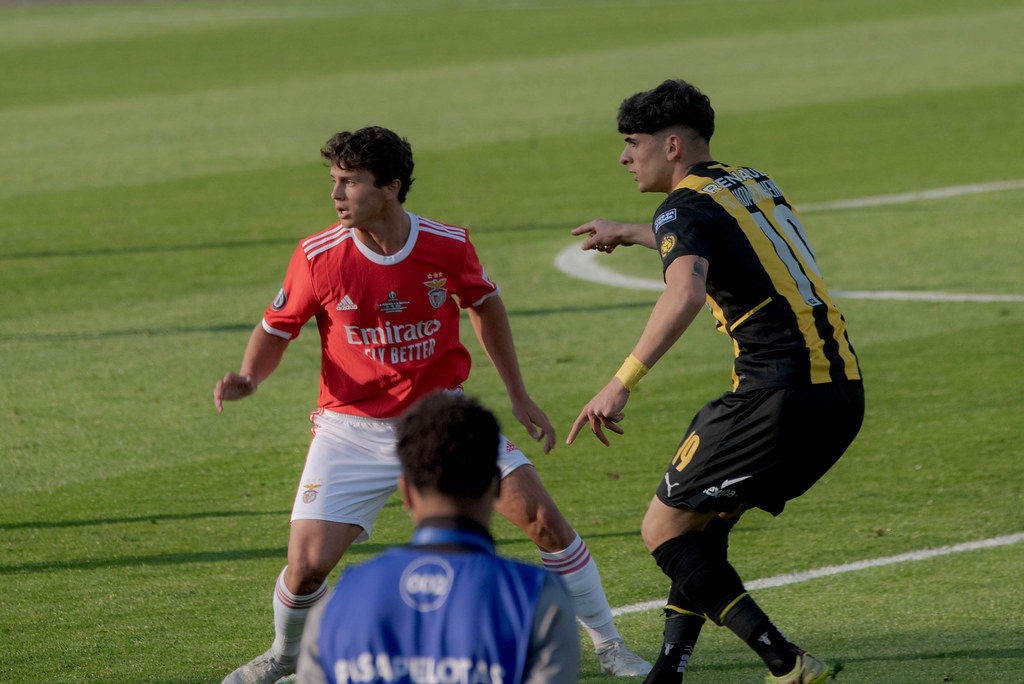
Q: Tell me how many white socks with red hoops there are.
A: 2